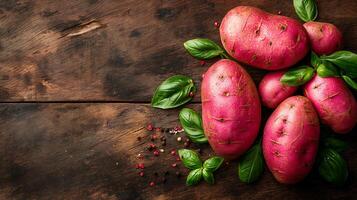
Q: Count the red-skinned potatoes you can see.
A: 6